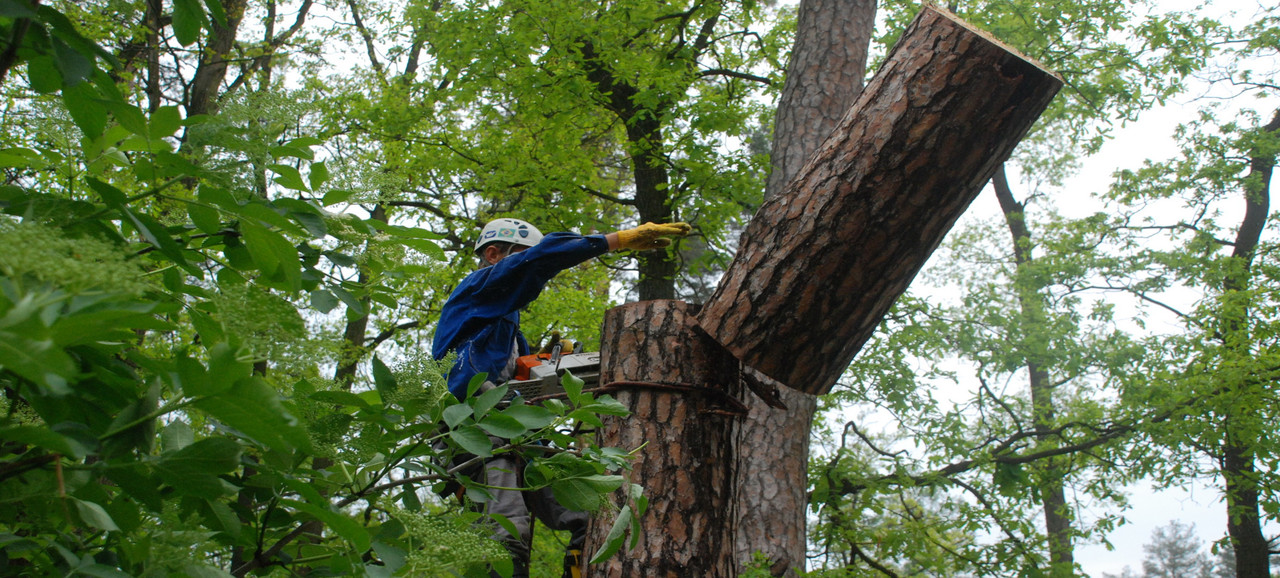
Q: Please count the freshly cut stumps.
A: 1